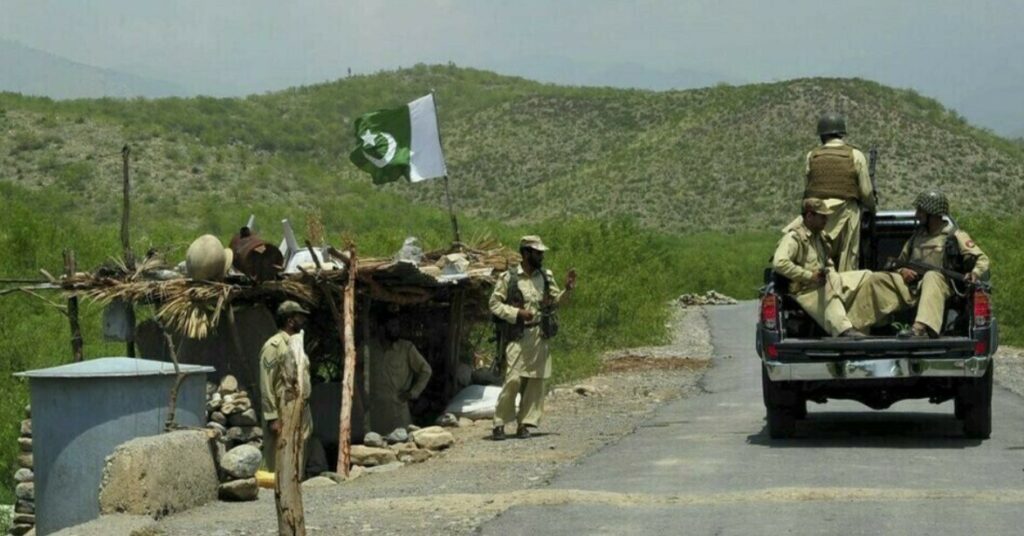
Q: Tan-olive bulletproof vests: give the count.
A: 1